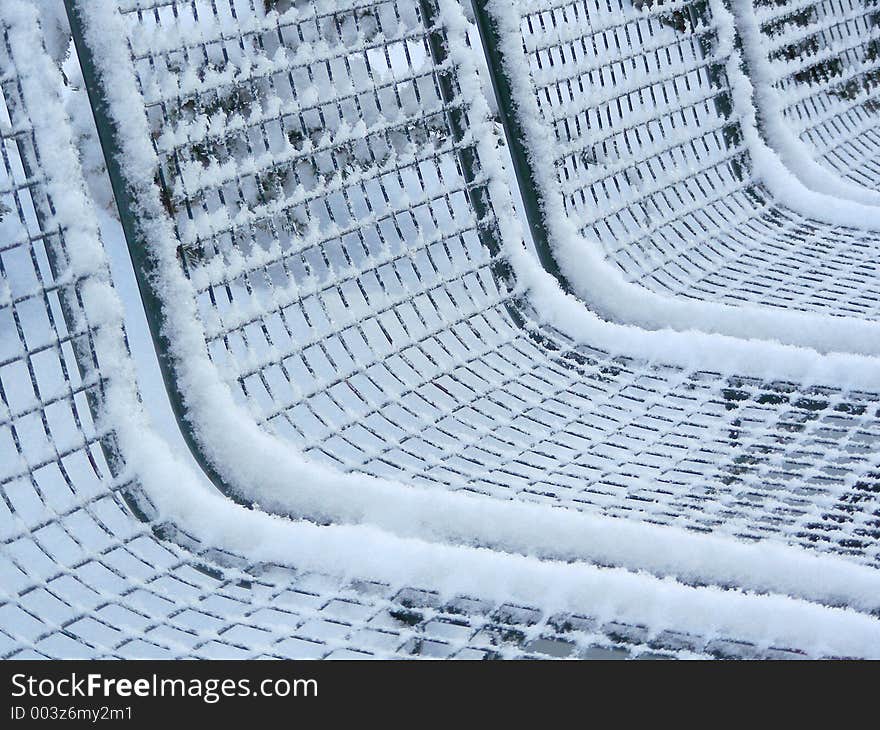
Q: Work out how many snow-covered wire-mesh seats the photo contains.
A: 4